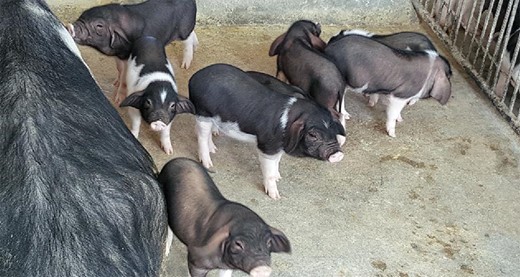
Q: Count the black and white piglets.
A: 8